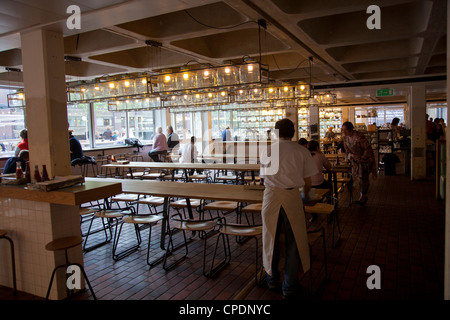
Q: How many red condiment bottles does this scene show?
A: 4